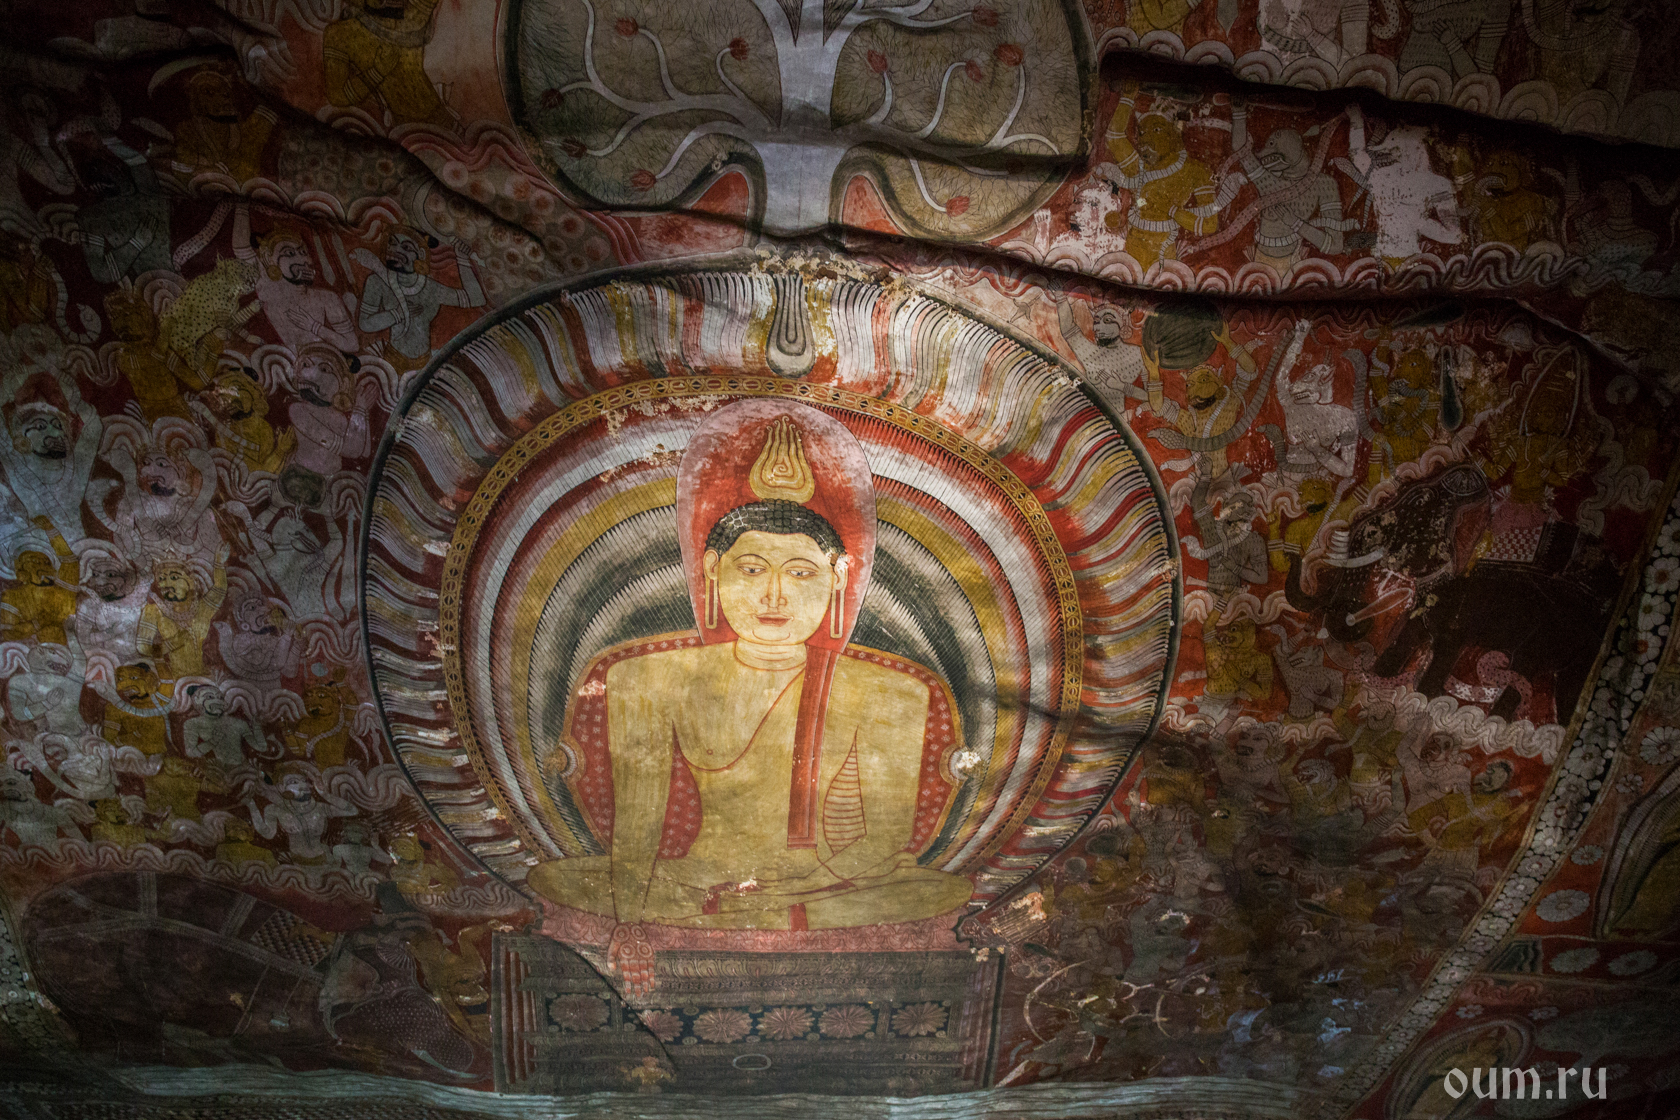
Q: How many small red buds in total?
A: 10